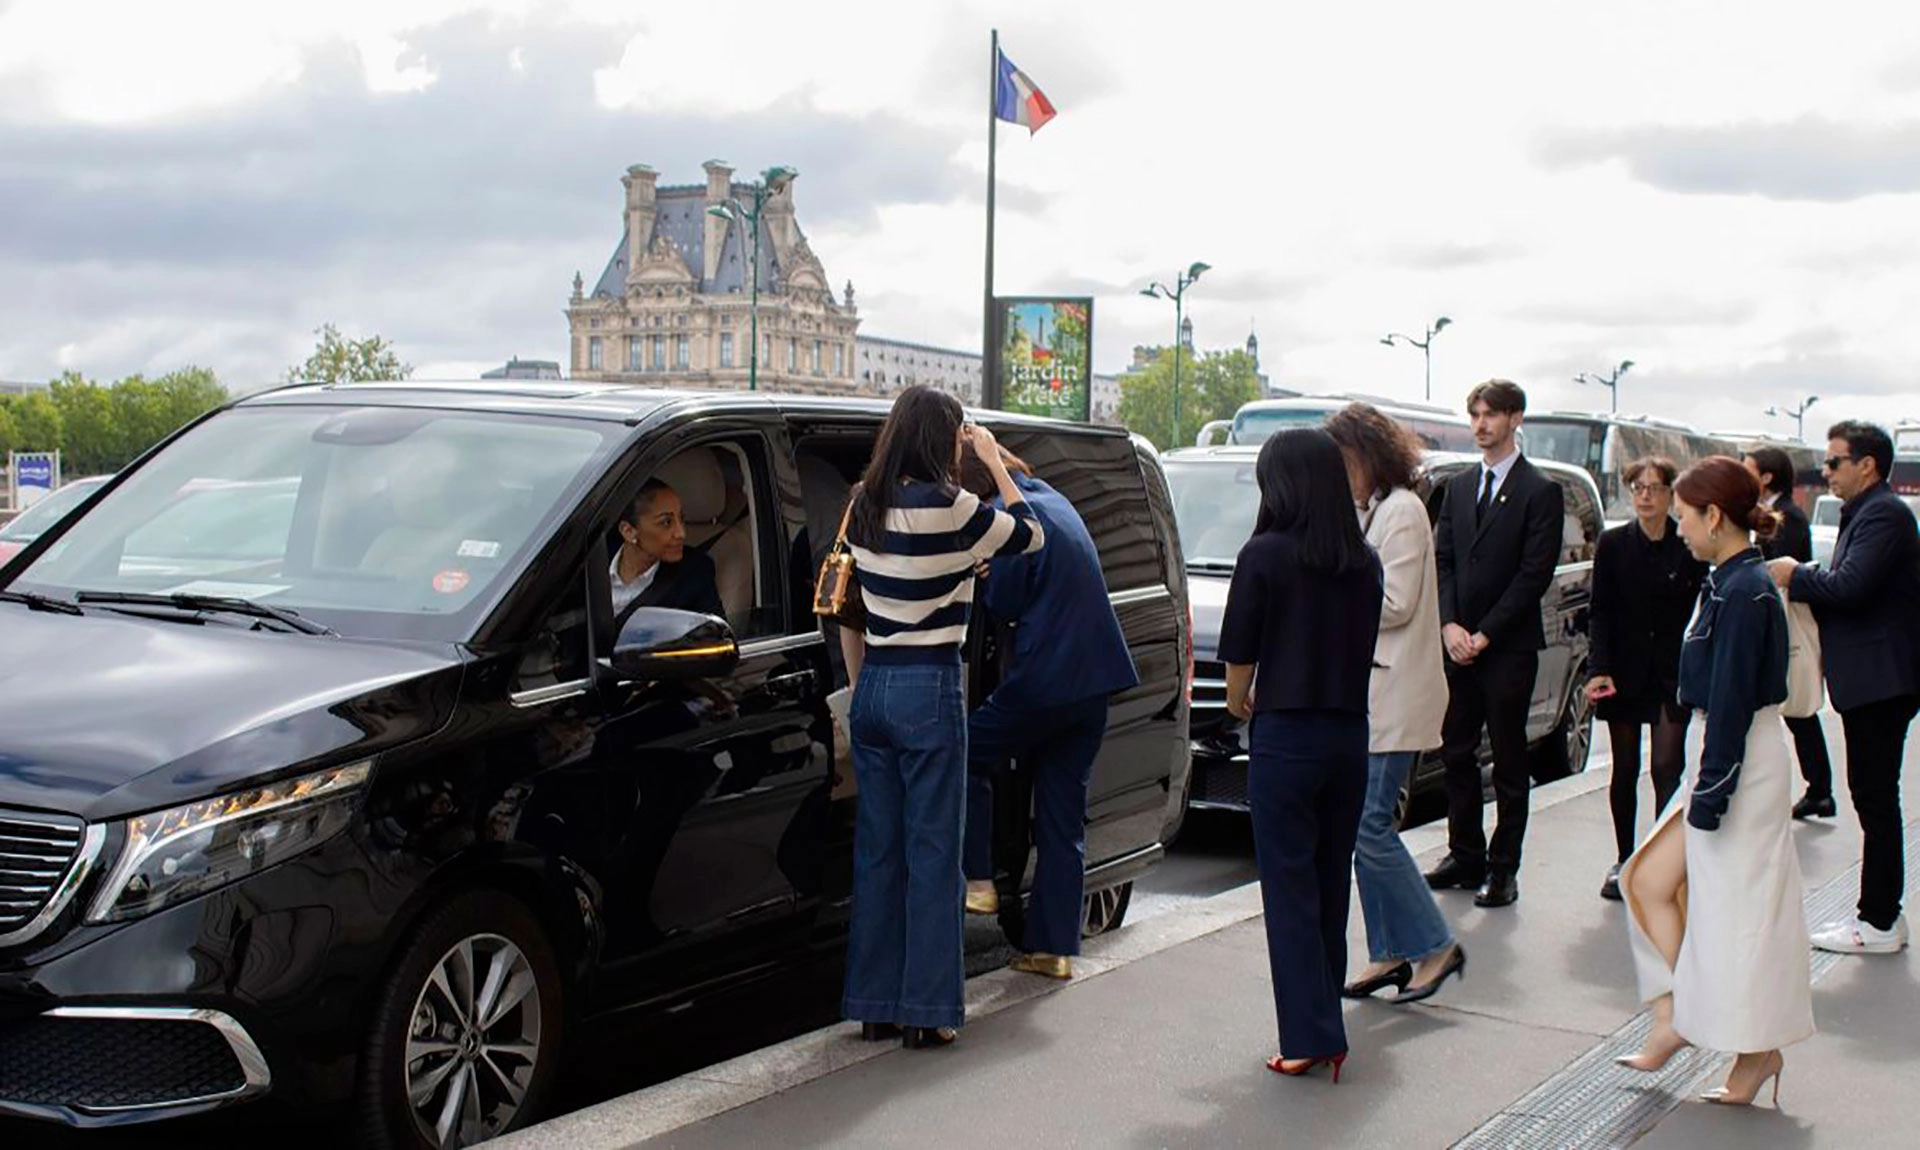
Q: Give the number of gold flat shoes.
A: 2